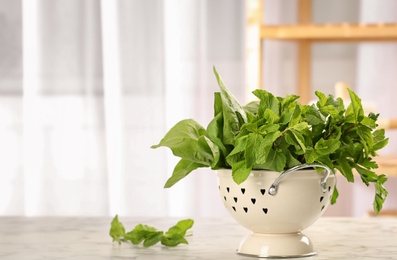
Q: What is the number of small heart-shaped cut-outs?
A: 13